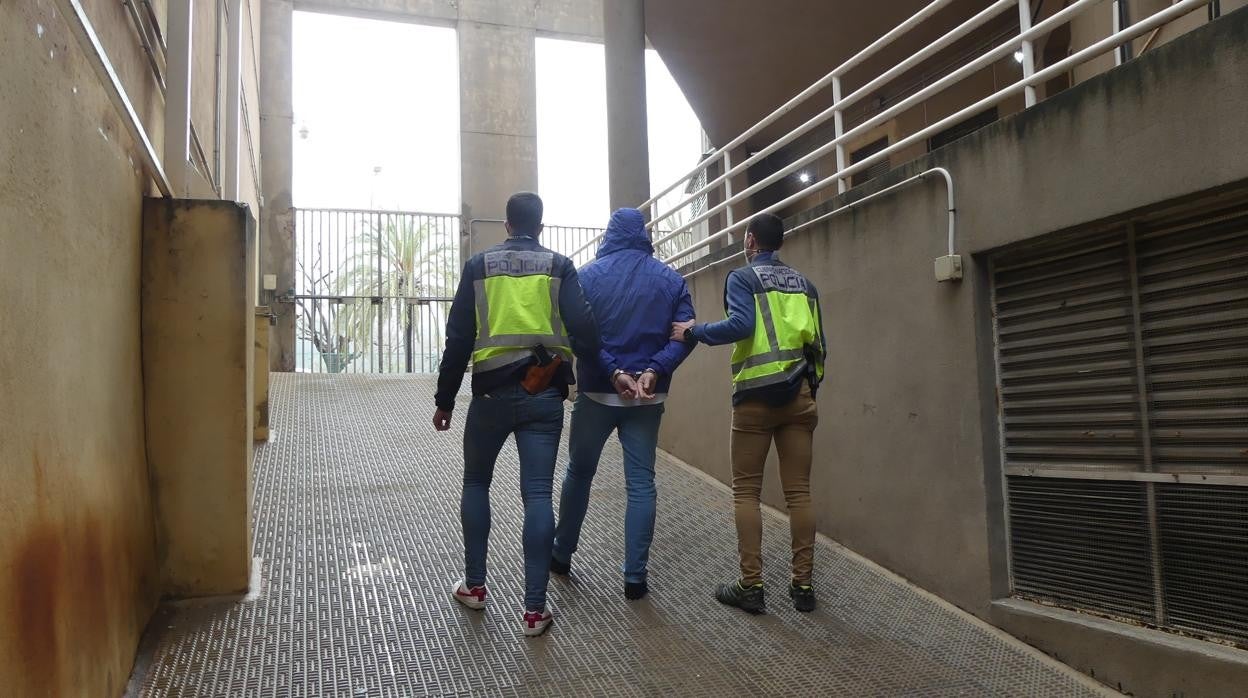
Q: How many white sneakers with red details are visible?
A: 2